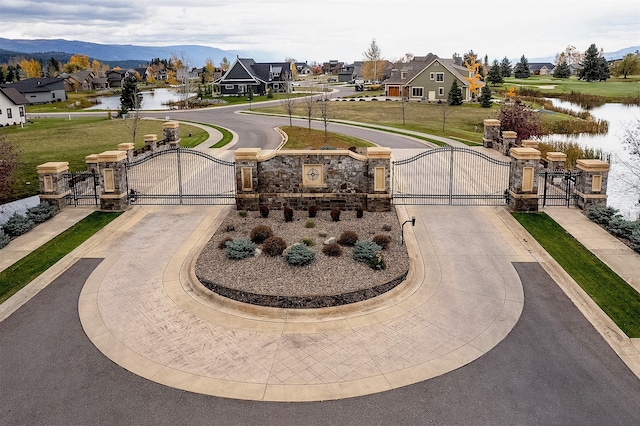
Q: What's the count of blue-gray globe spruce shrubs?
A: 9